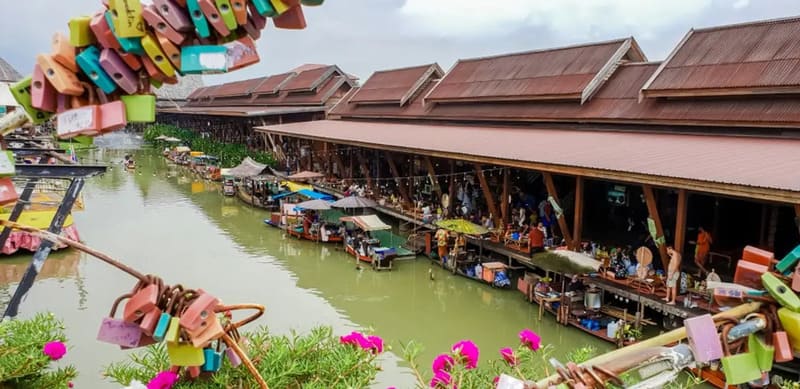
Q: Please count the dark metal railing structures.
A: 1